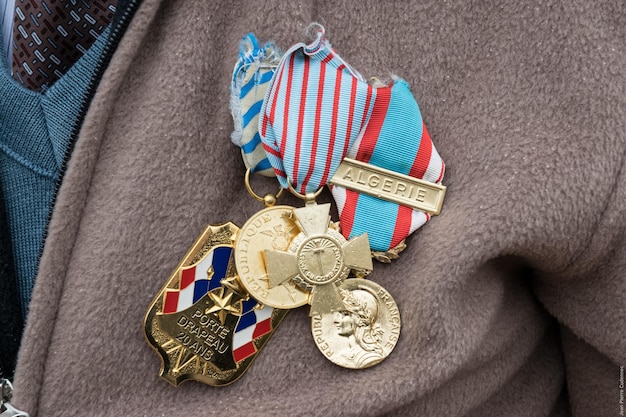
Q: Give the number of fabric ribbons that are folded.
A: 3